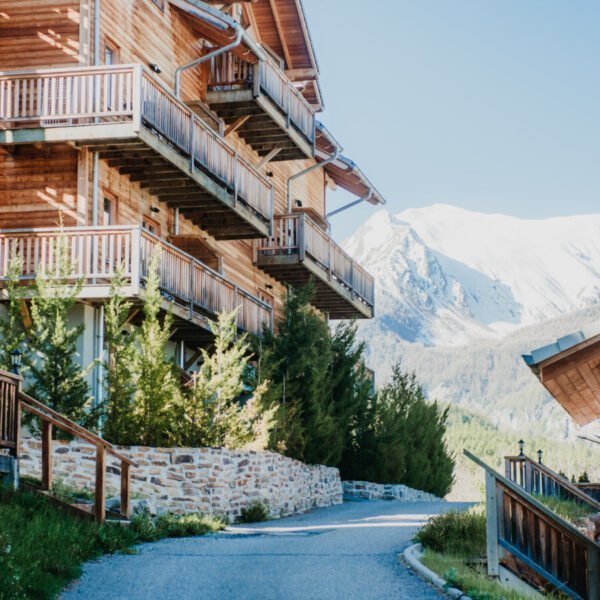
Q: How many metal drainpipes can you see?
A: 4